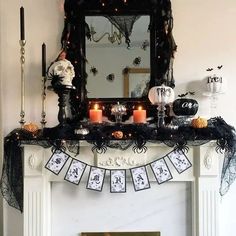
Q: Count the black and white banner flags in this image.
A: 7